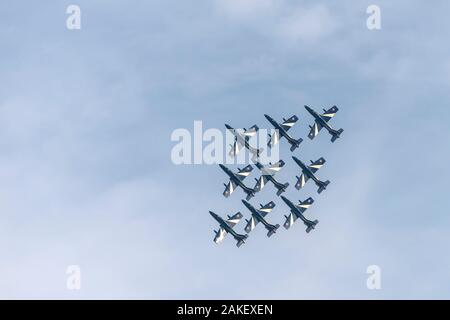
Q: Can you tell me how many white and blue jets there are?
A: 9